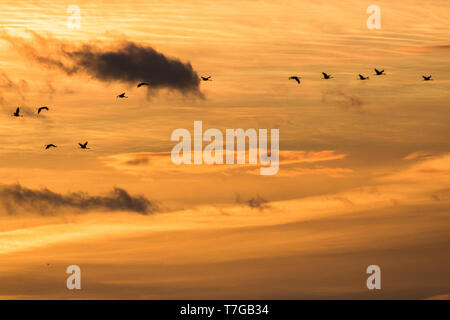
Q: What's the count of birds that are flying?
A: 12